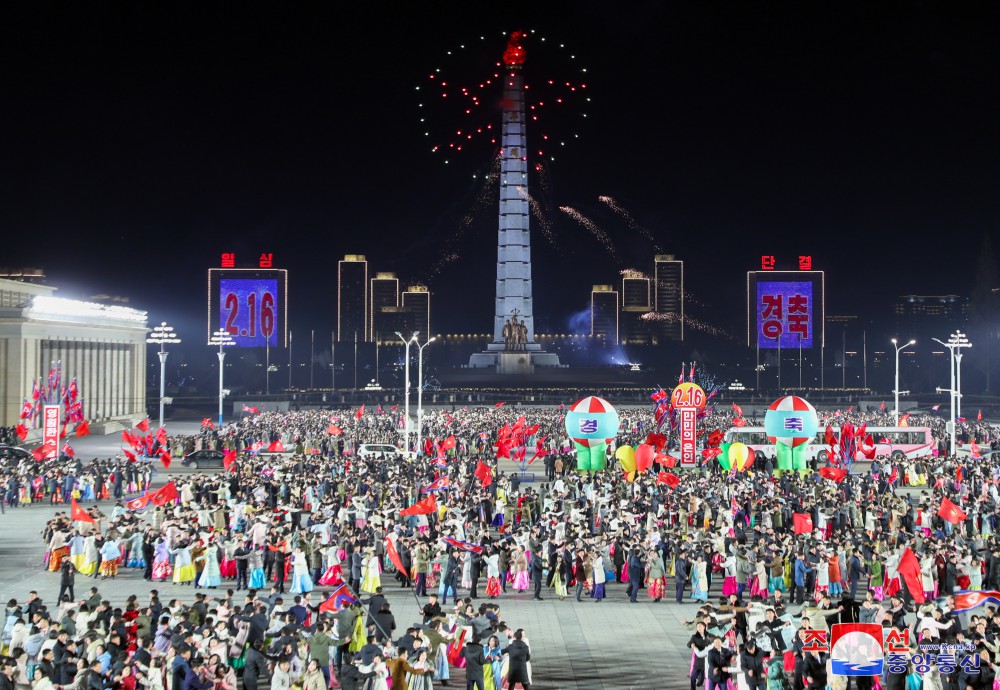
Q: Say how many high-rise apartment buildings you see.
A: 6